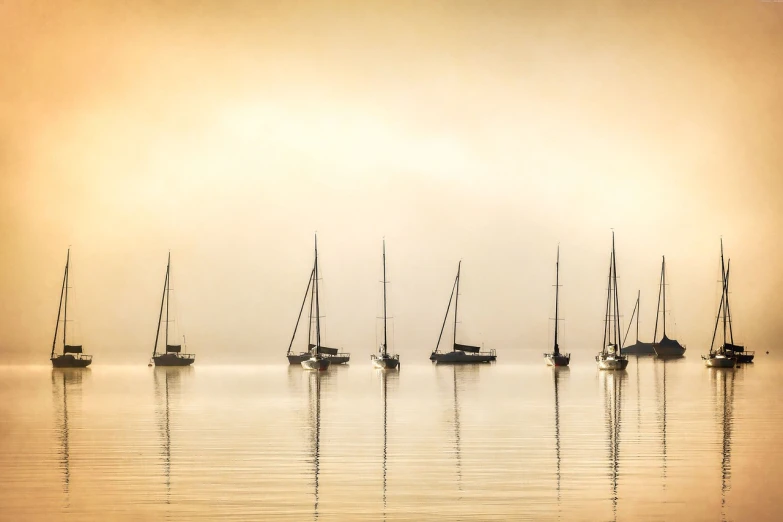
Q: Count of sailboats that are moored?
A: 12